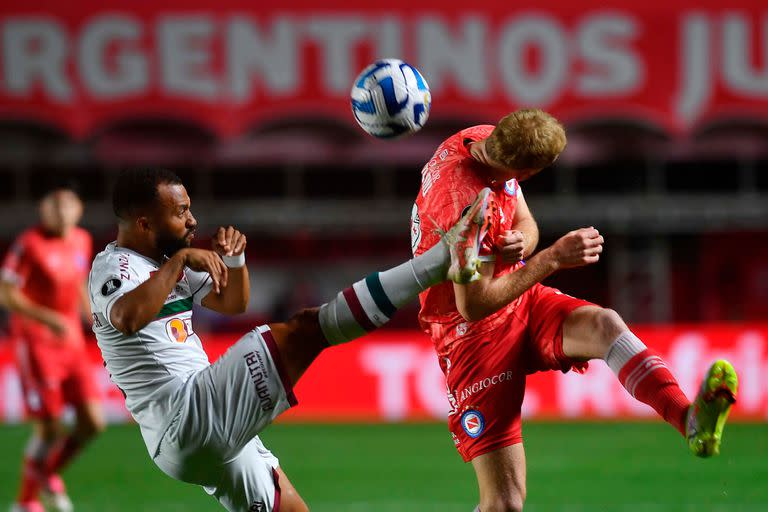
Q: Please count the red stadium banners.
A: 2